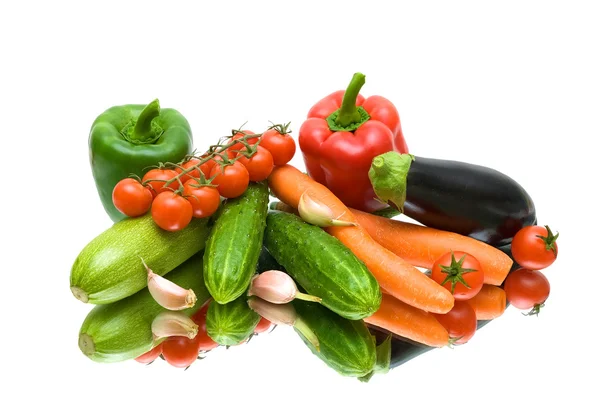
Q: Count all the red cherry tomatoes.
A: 12